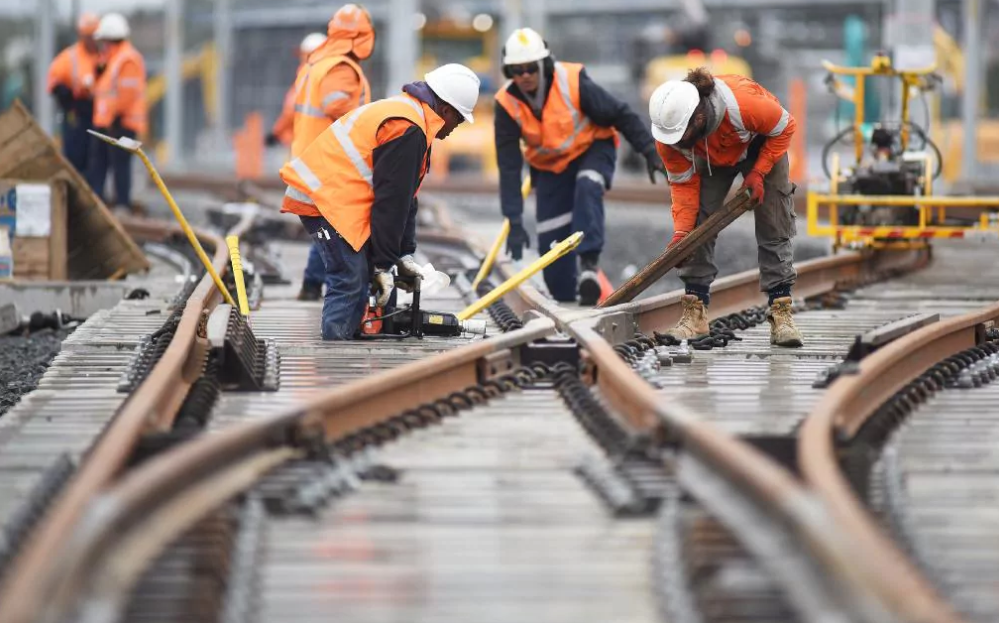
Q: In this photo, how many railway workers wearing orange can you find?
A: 7